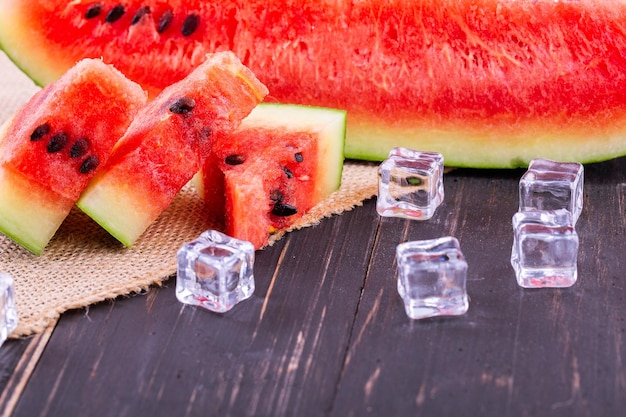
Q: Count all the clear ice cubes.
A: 6